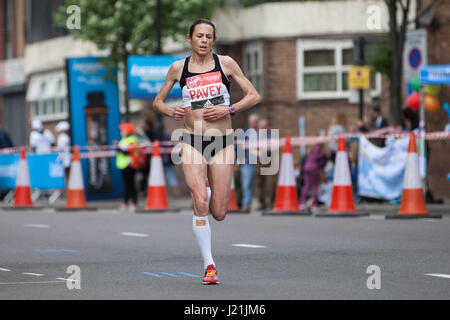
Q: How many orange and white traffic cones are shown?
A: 7